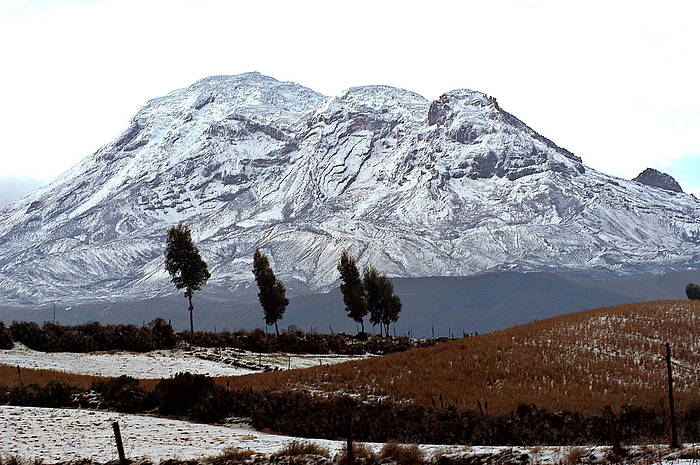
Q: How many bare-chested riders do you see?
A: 0